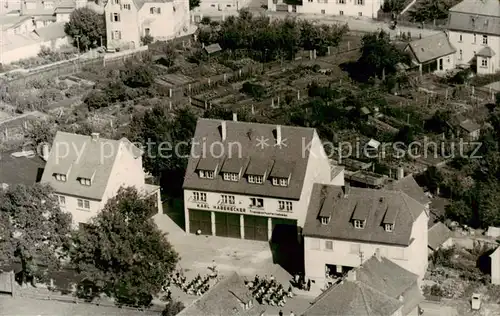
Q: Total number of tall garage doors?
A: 4